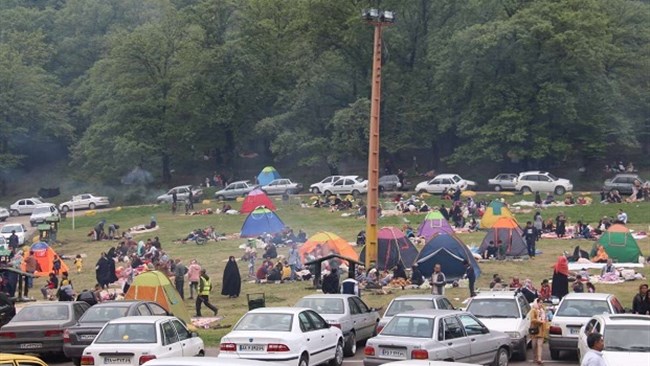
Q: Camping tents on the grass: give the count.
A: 12